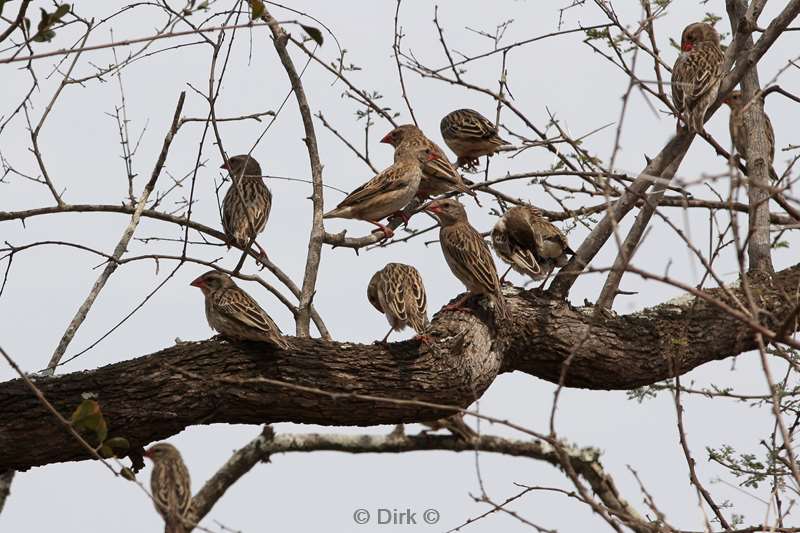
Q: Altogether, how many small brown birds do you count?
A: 11